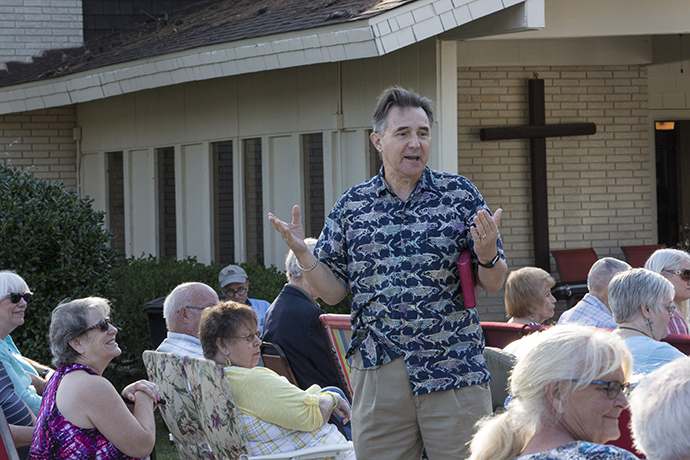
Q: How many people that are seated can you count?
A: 13